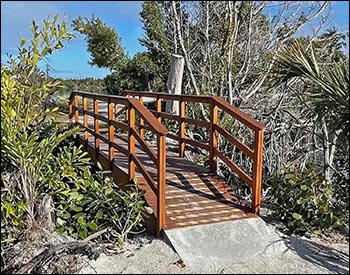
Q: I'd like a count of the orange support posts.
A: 14